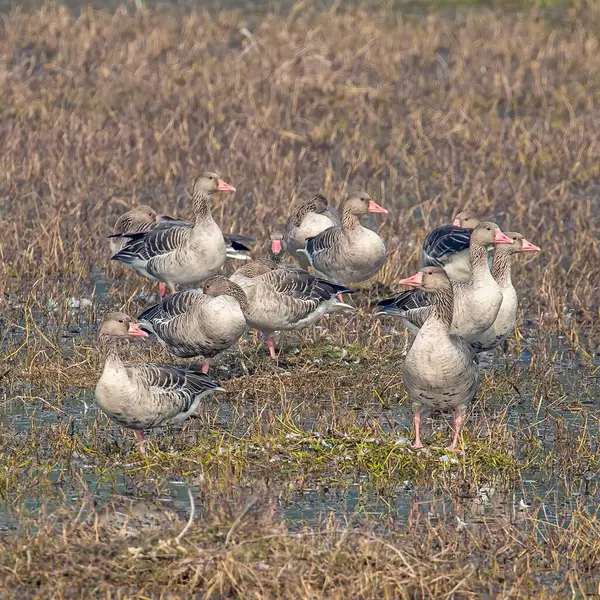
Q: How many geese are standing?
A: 12